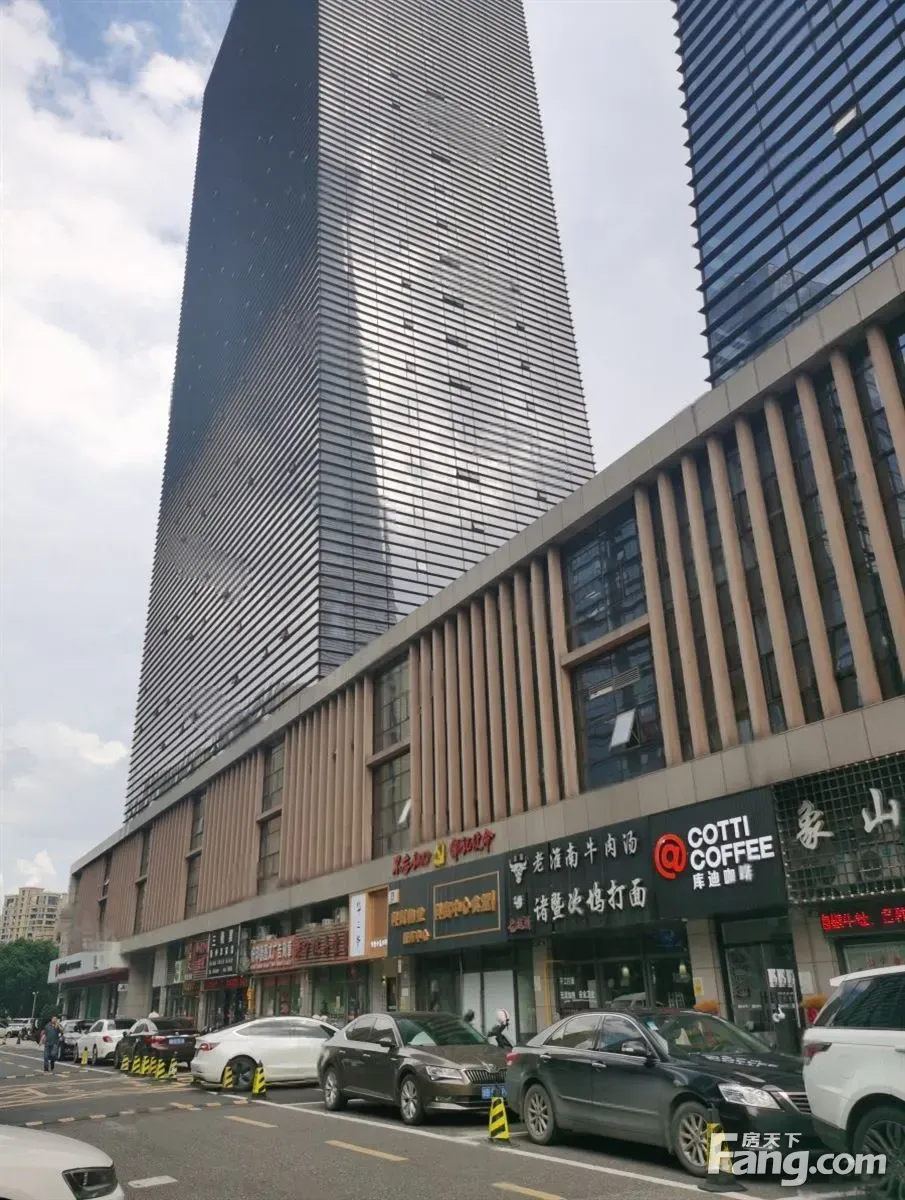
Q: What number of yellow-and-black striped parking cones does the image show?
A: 11